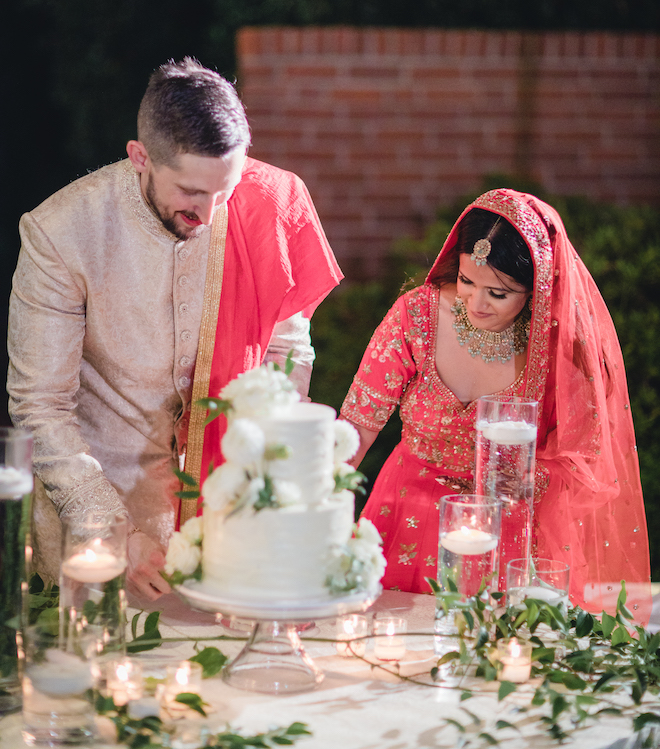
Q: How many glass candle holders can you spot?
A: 11